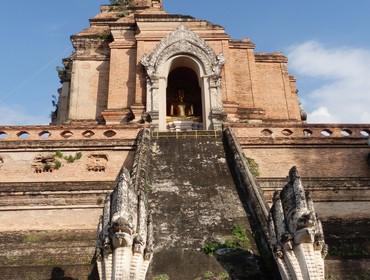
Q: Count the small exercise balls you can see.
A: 0